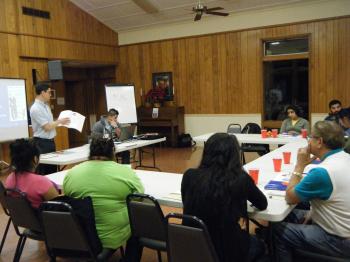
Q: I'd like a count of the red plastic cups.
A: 6